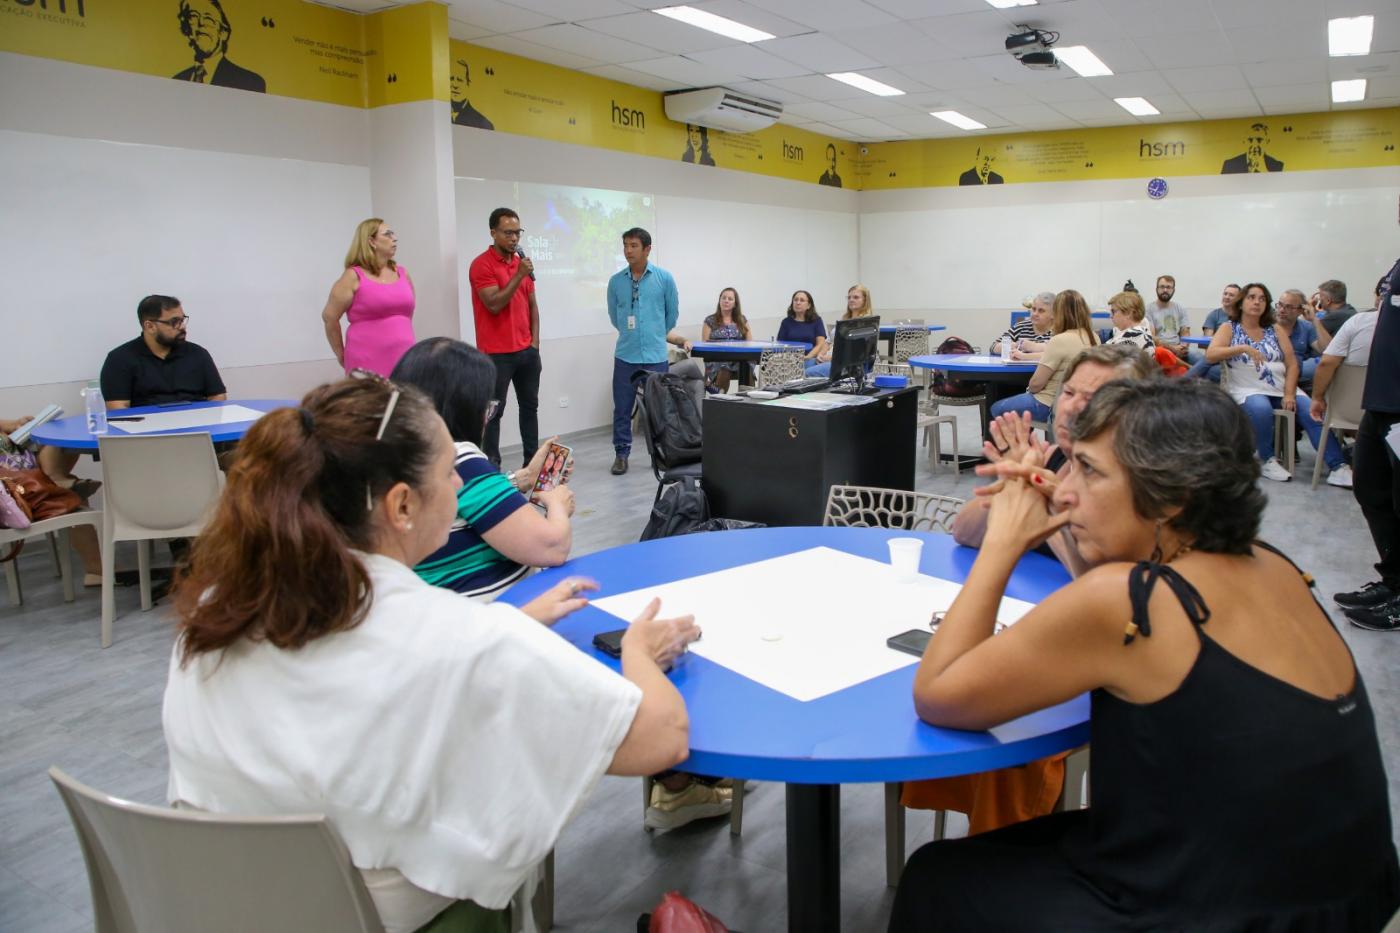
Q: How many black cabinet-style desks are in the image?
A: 1